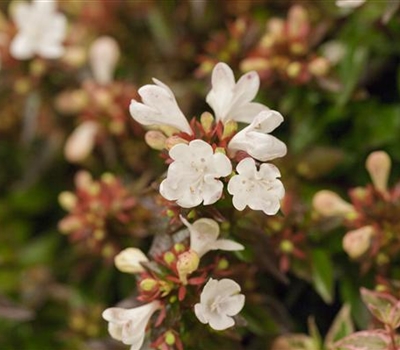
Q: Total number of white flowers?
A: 9